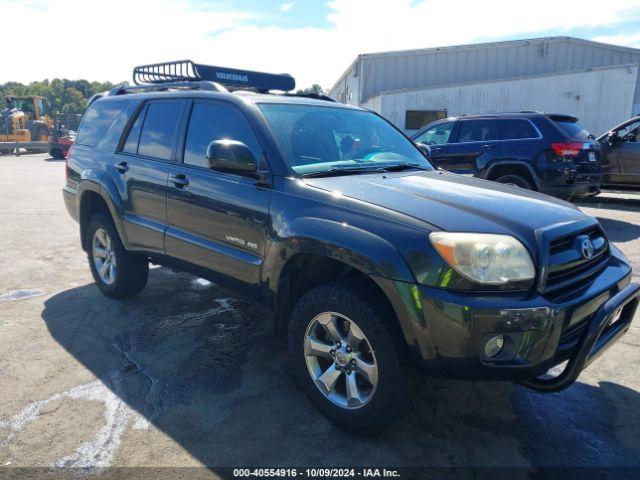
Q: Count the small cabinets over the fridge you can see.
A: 0